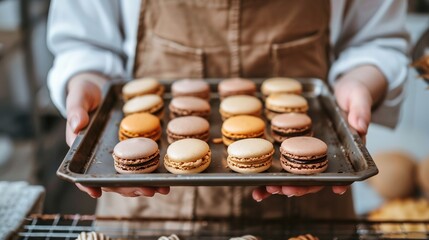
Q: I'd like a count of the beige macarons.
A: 7